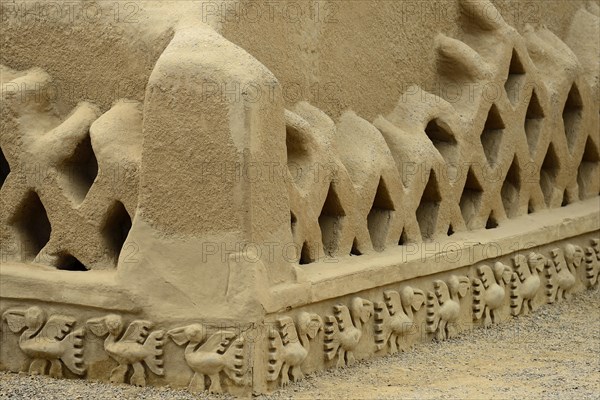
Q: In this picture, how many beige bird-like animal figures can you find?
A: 11